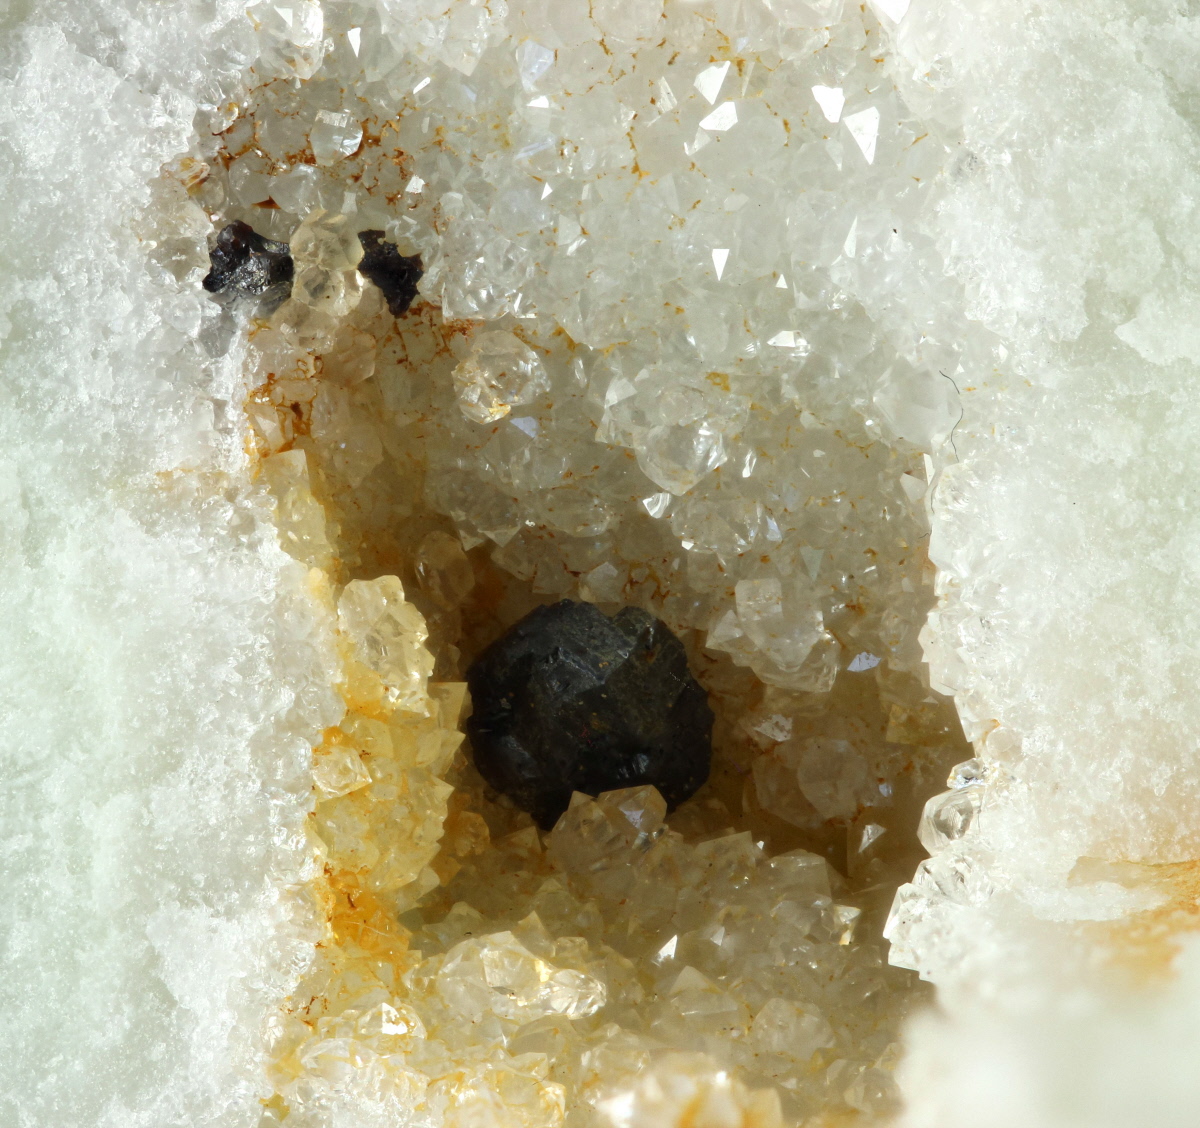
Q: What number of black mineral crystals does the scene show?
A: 3